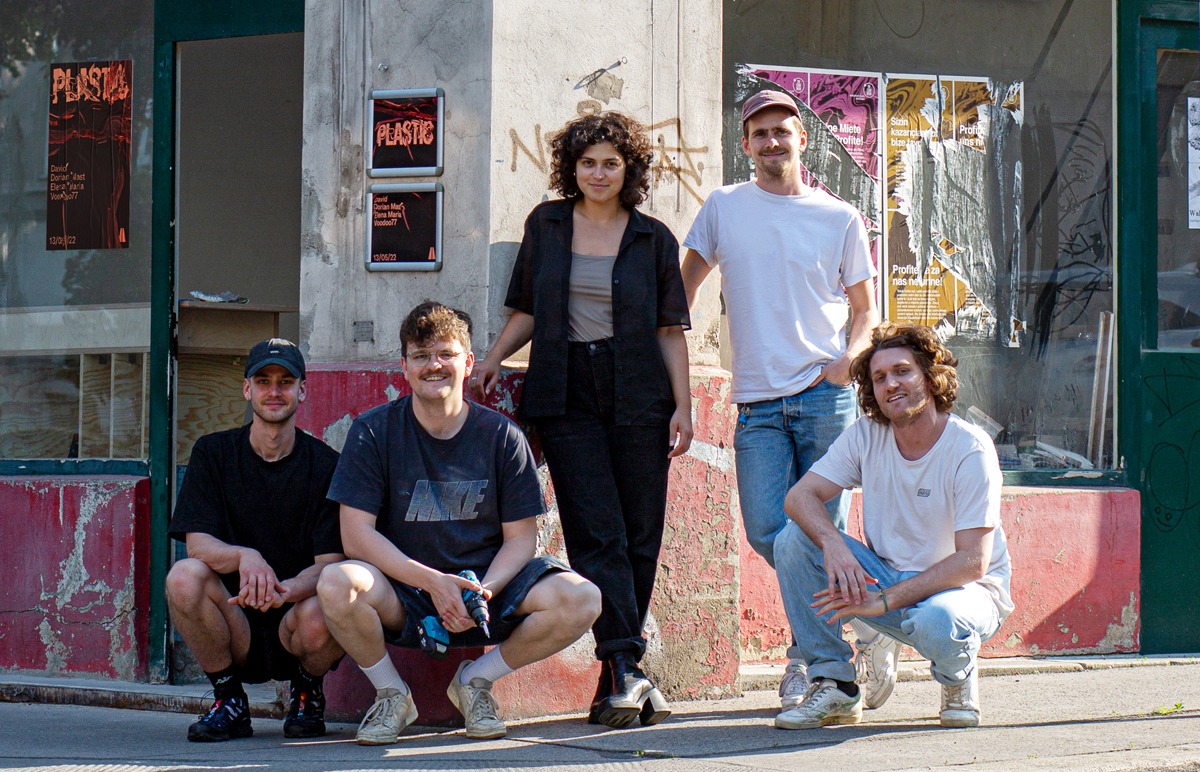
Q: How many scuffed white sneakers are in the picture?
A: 6